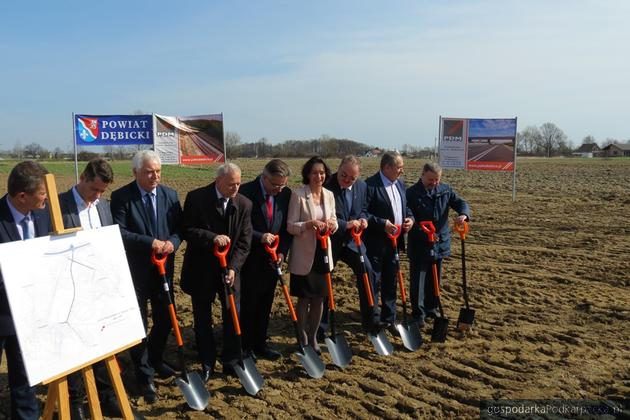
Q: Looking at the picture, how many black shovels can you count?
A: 2